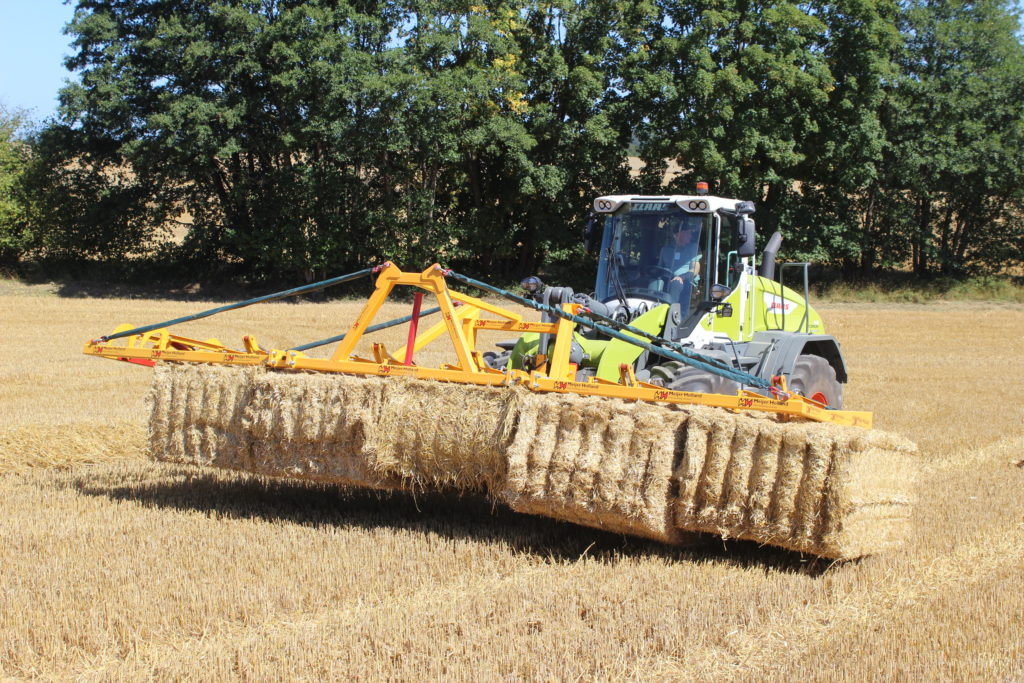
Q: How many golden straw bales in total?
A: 5